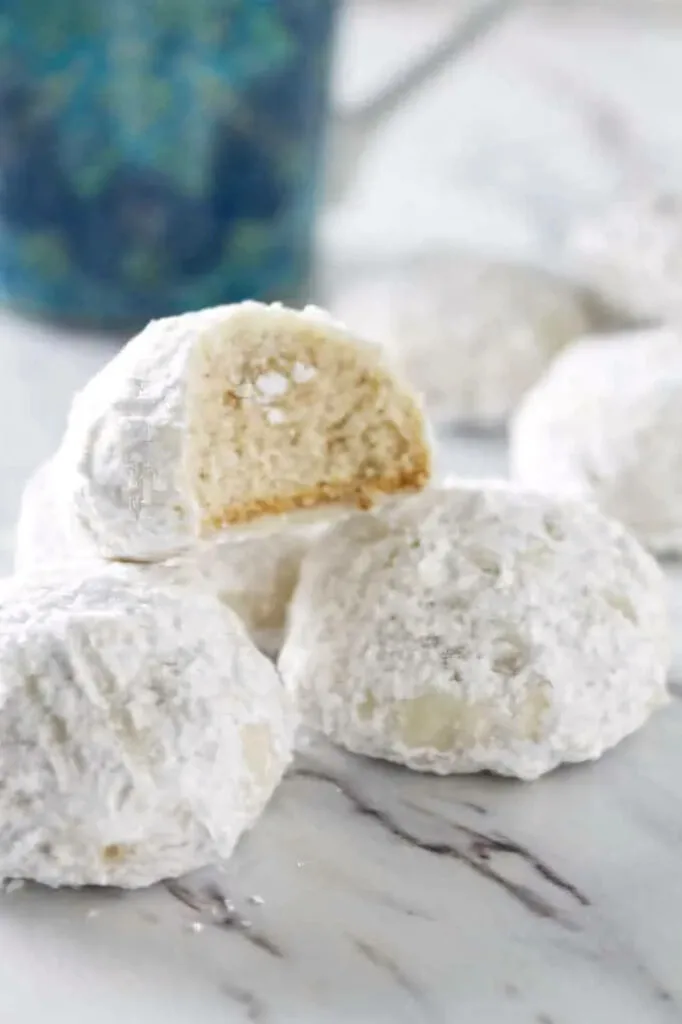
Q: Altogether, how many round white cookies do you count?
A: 7